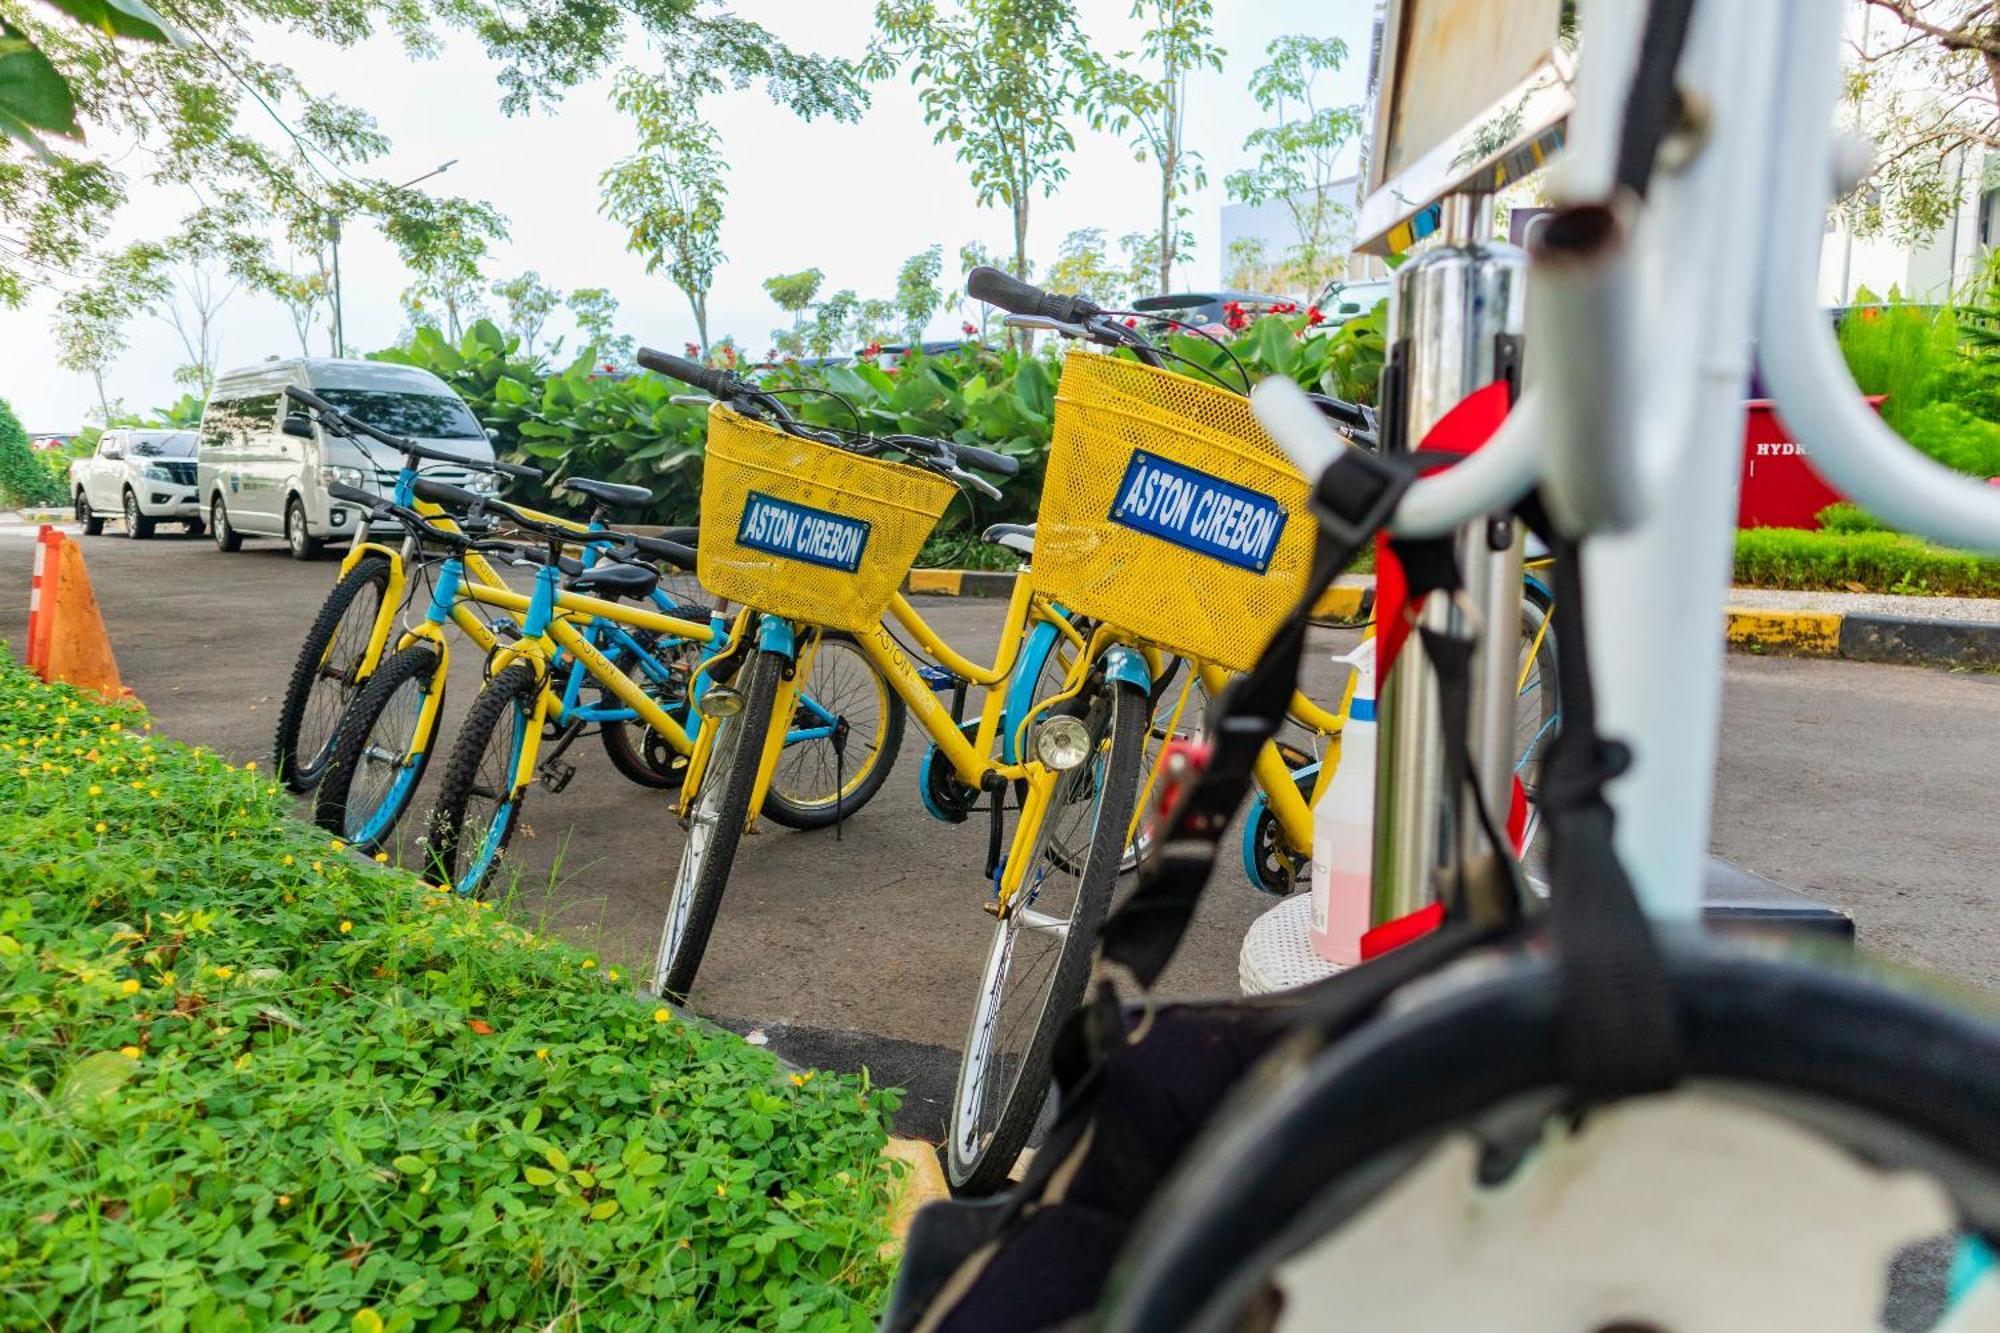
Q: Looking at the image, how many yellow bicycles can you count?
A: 5